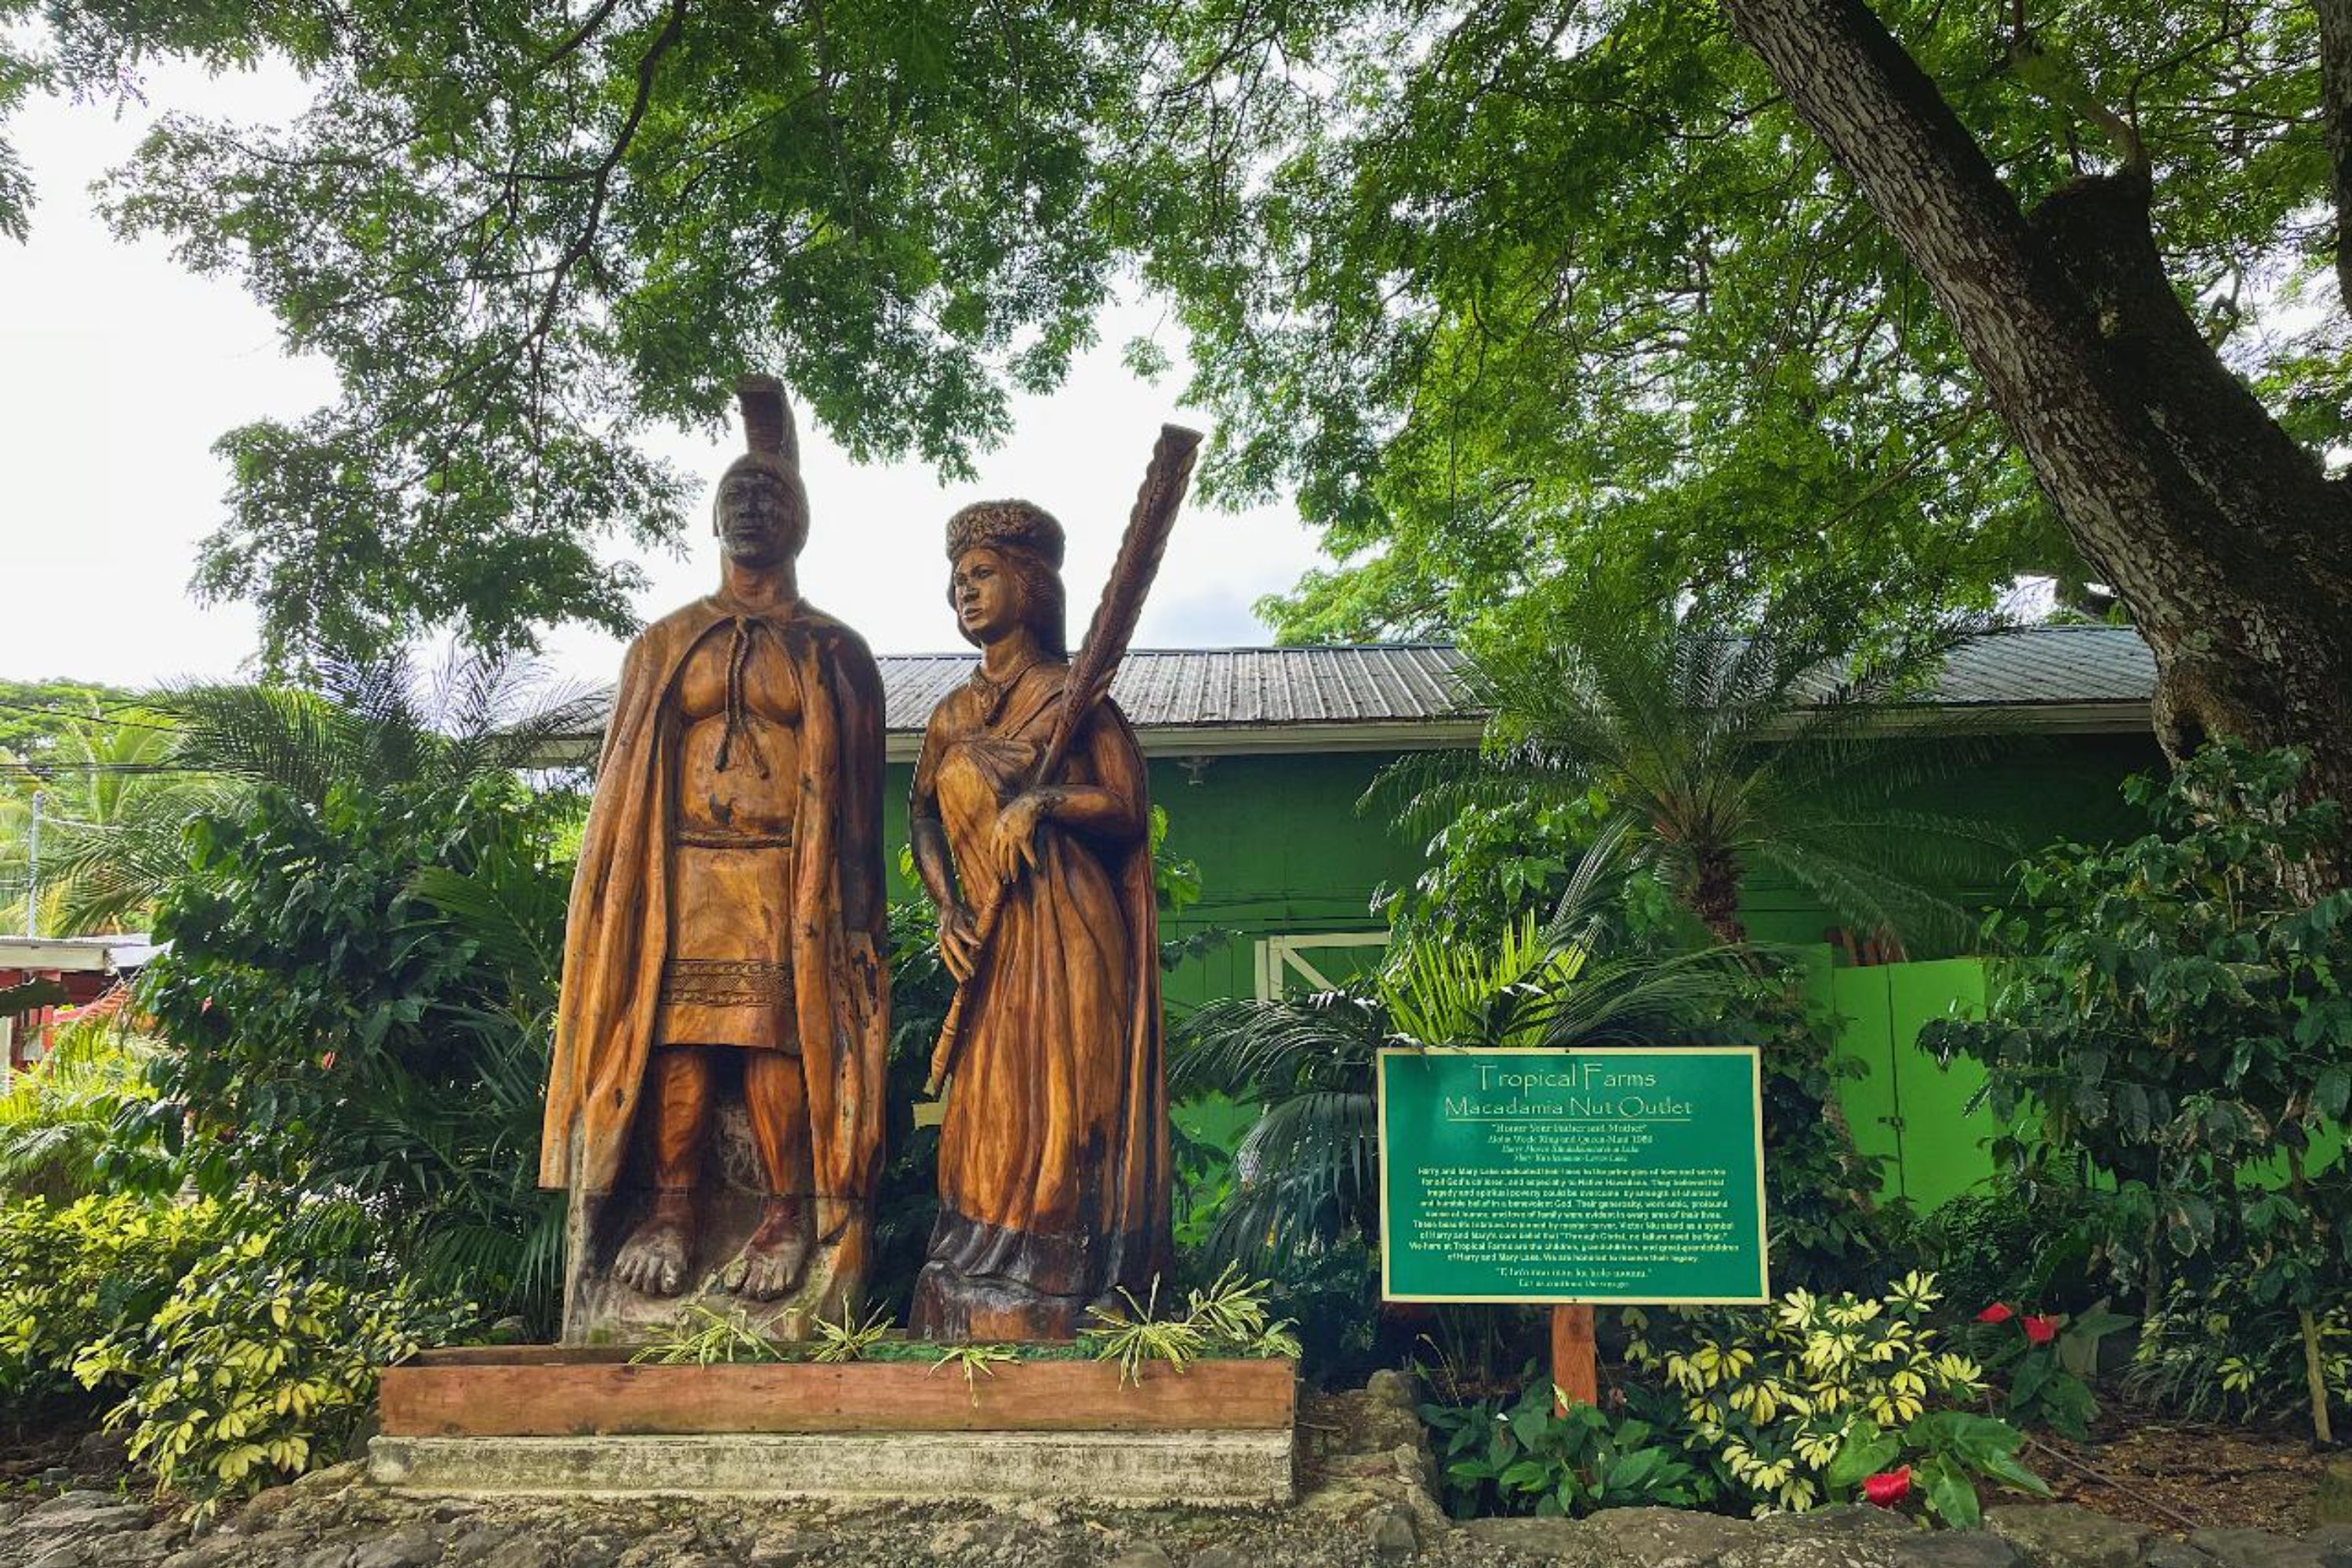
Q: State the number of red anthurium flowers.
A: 3